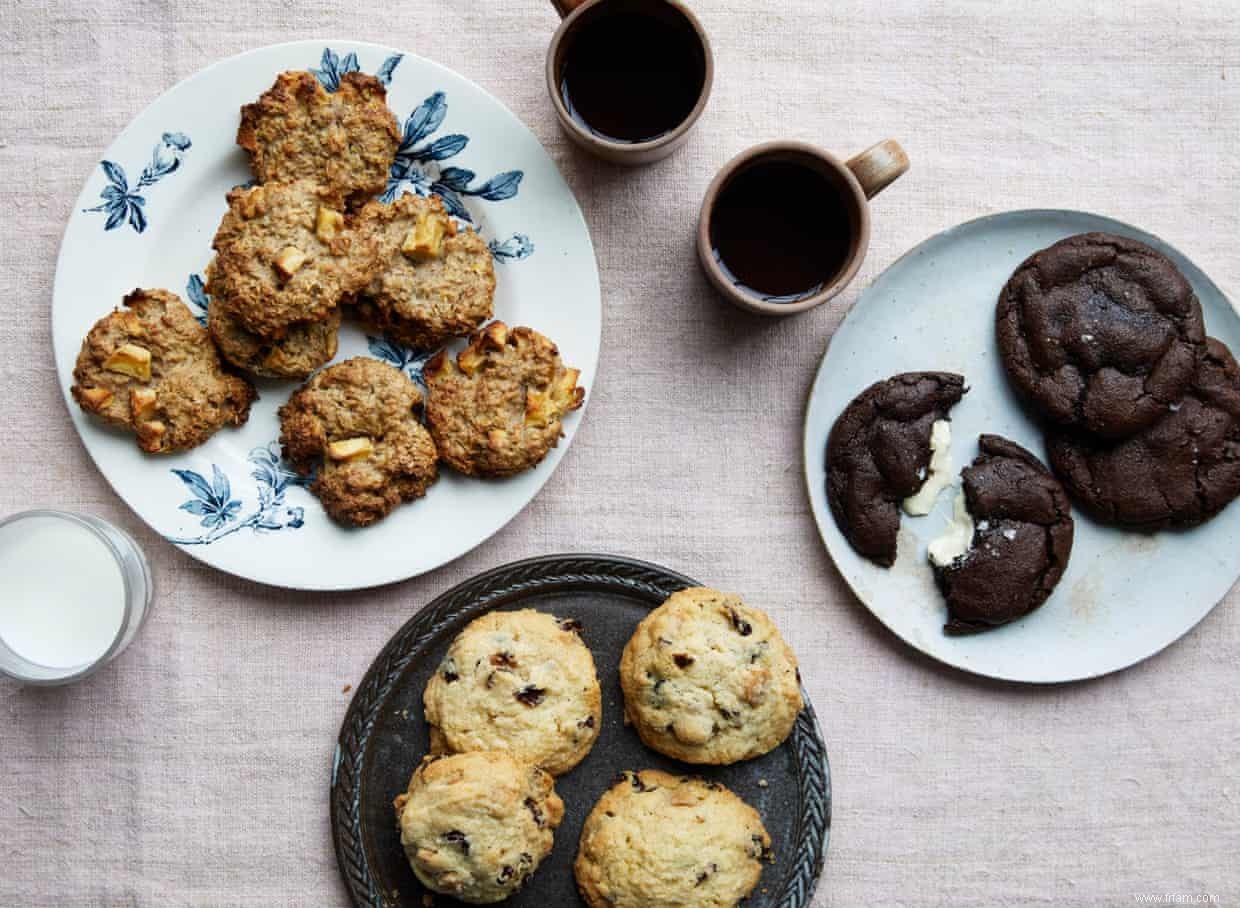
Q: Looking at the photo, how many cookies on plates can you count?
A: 14